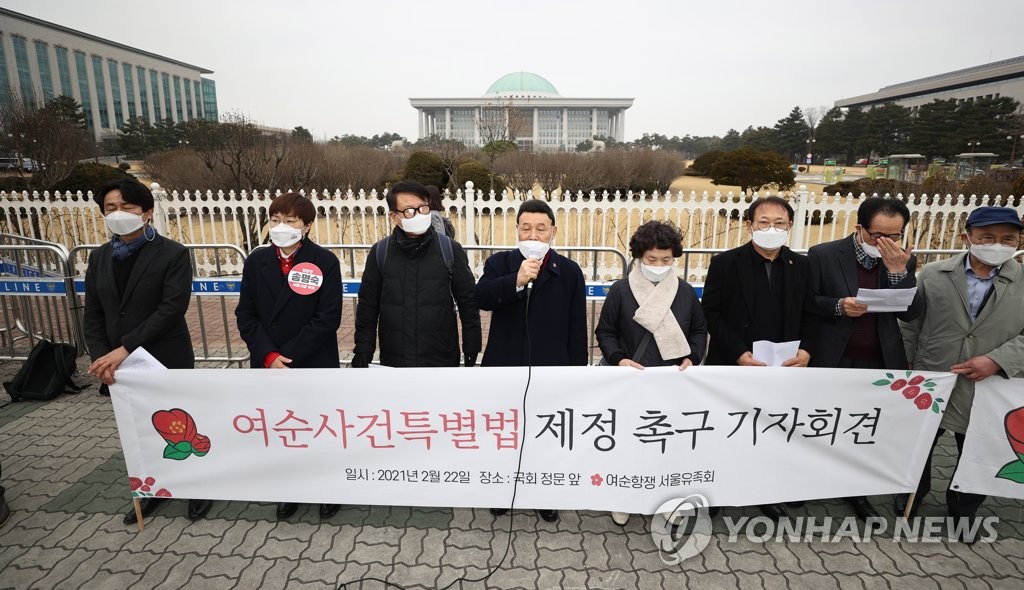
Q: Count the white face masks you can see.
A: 8